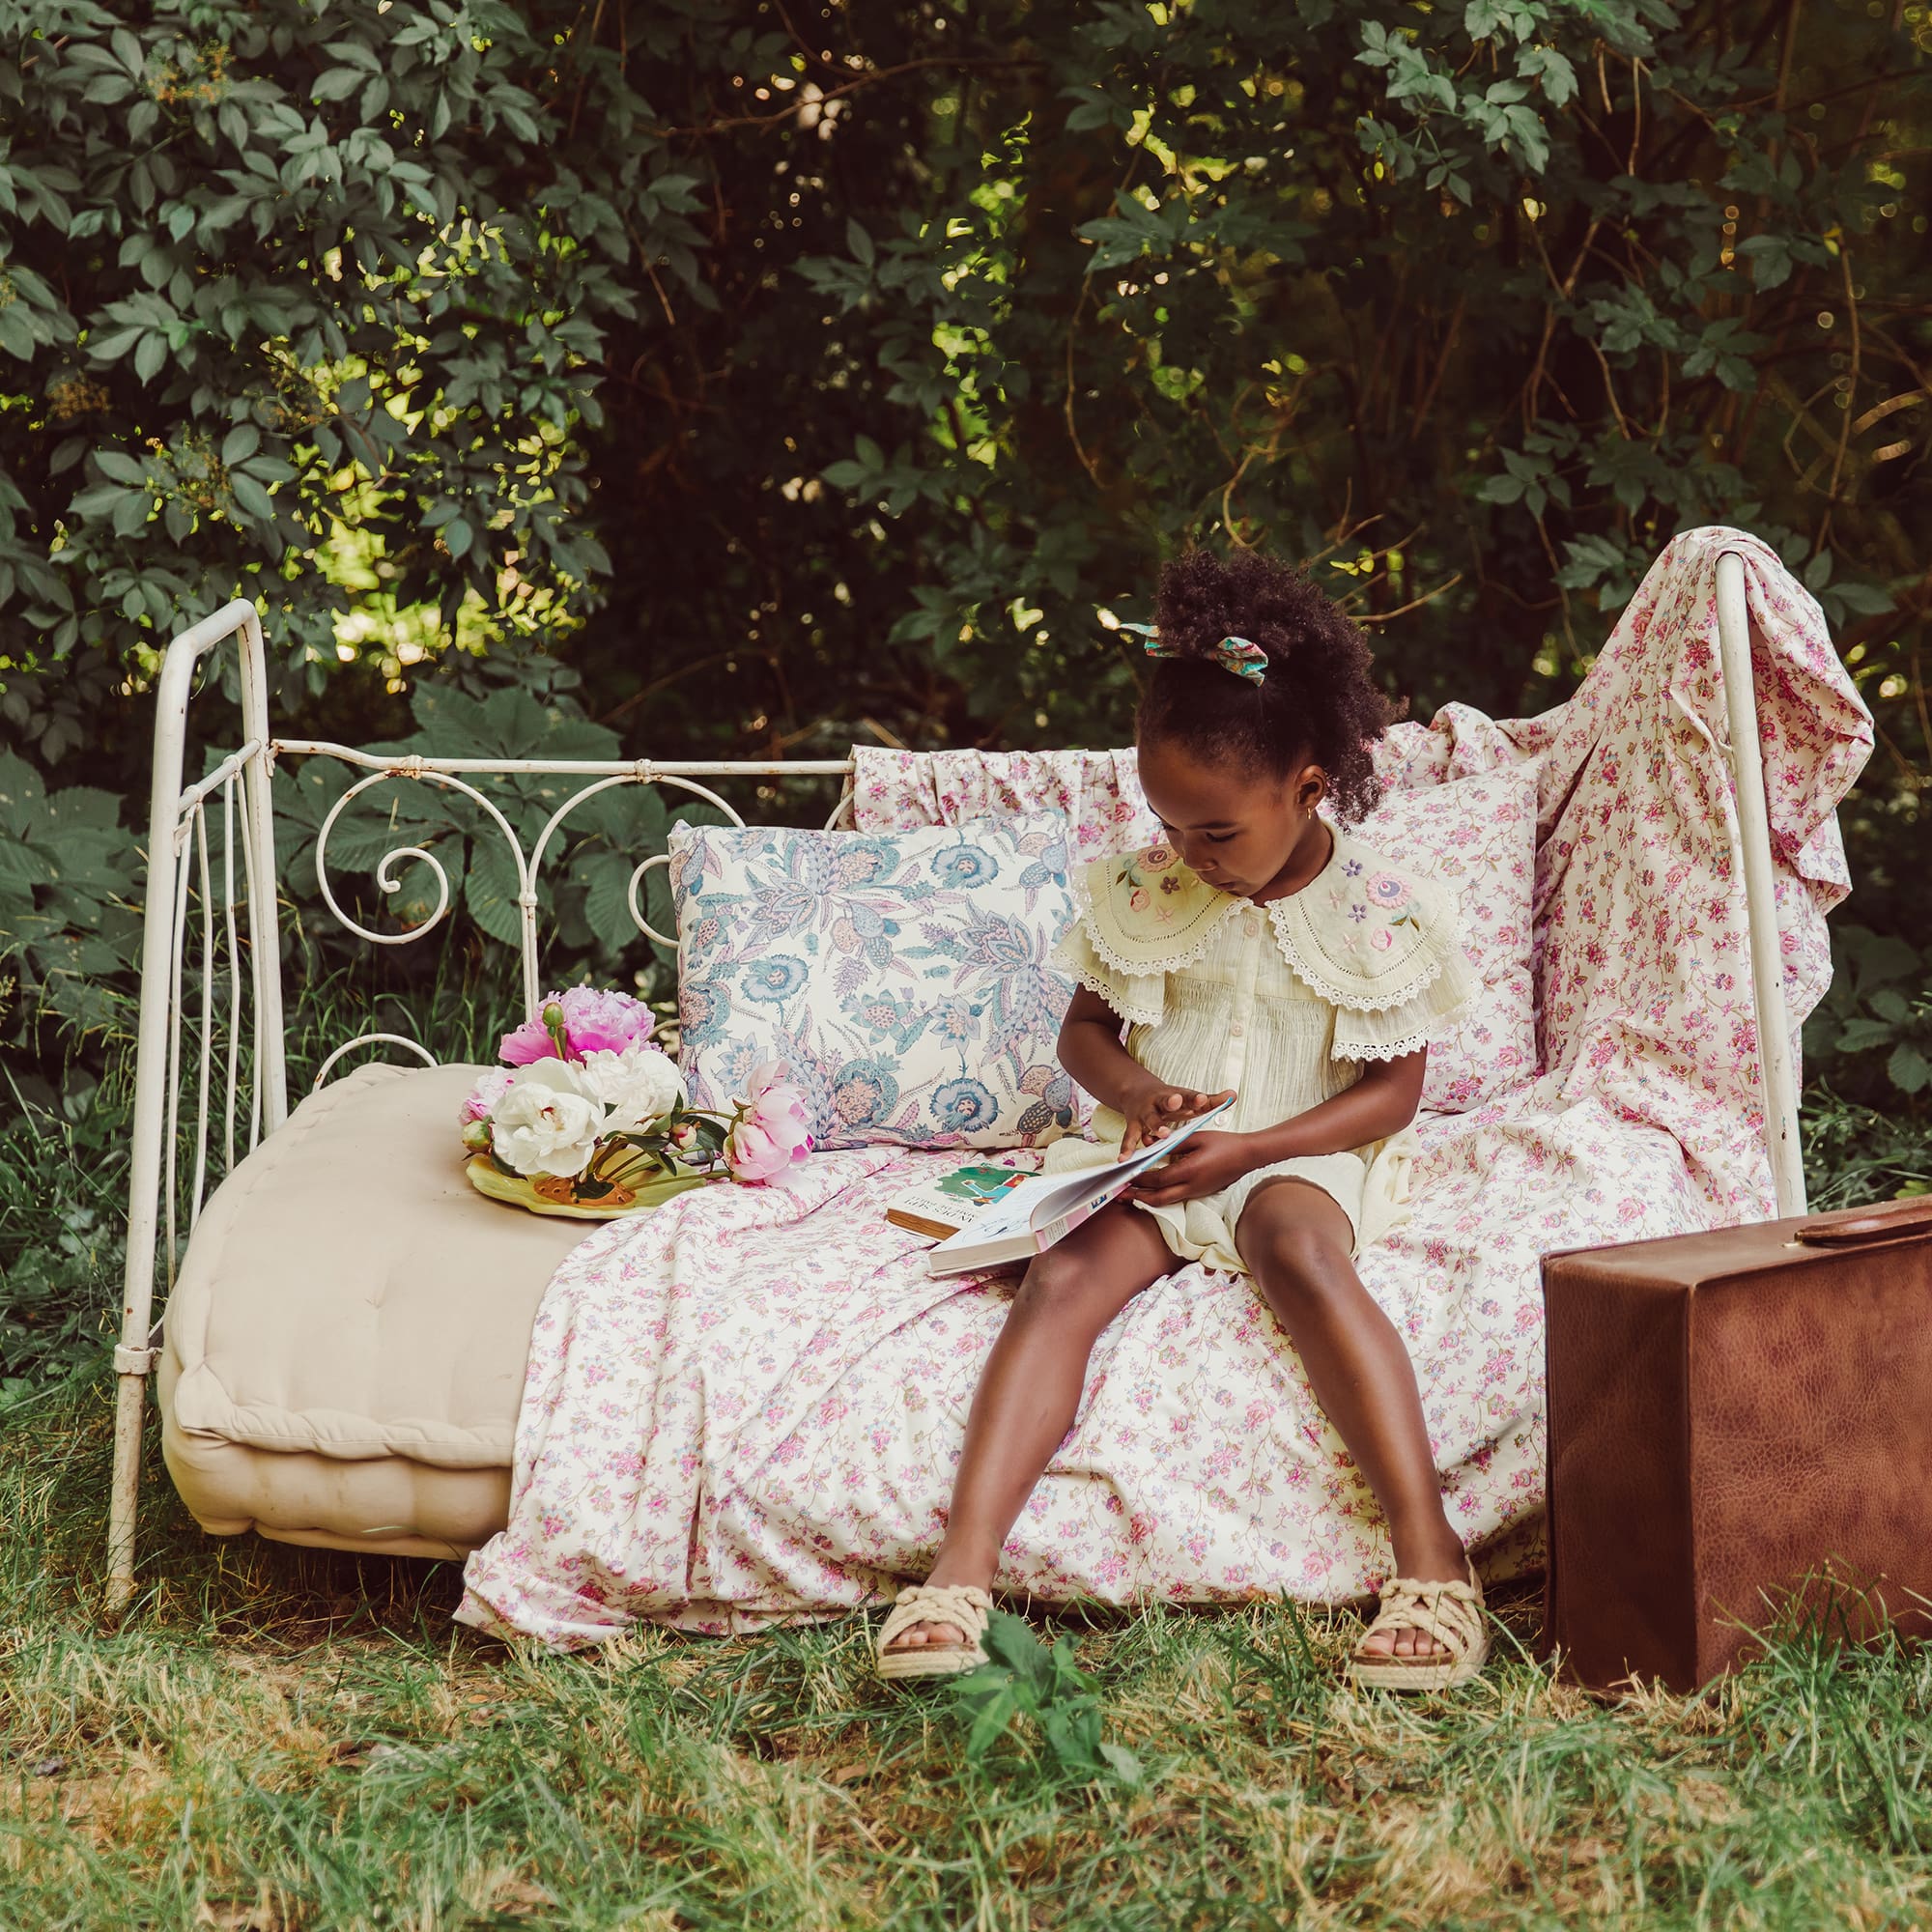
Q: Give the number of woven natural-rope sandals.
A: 2